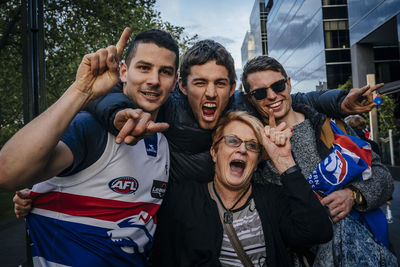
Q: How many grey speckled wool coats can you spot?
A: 1